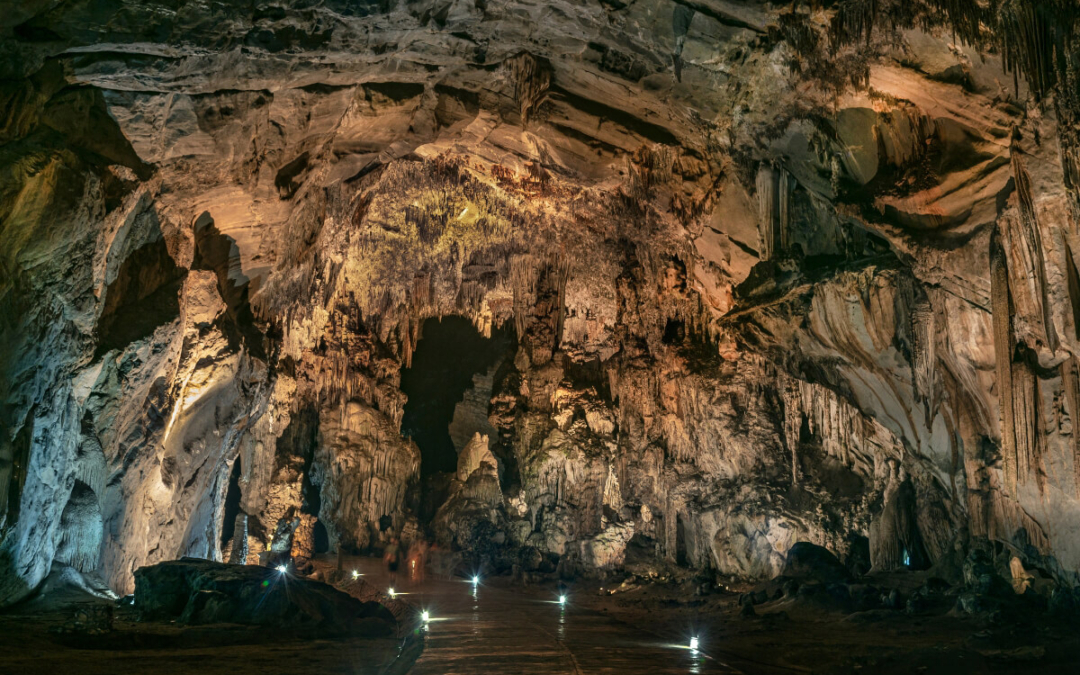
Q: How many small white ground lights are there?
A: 7